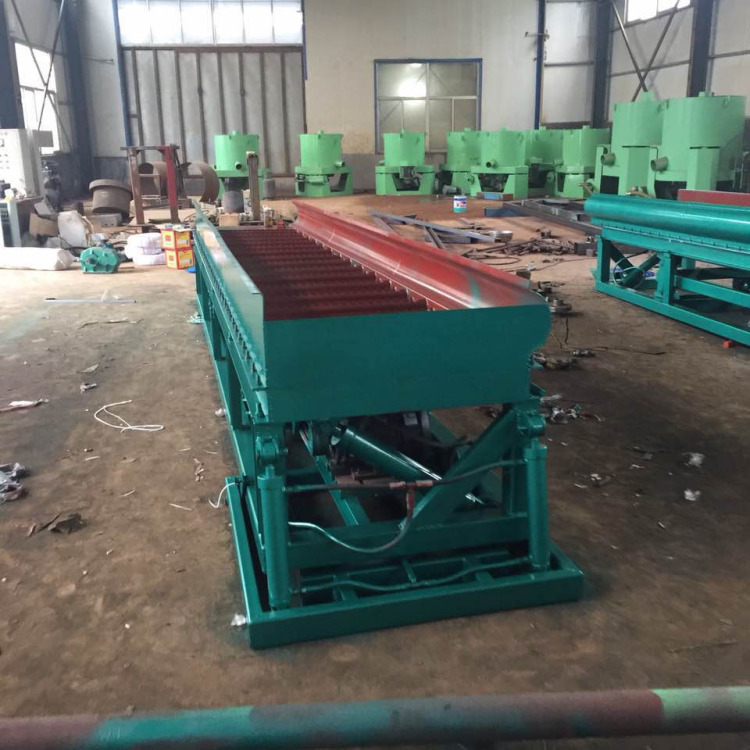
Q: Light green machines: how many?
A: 9